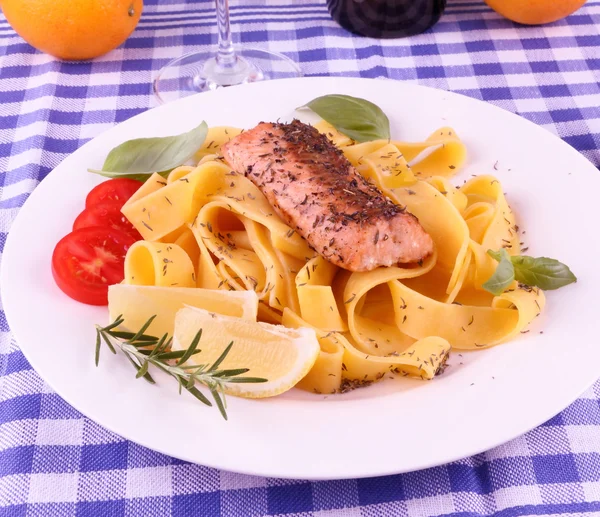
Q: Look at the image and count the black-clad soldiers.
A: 0